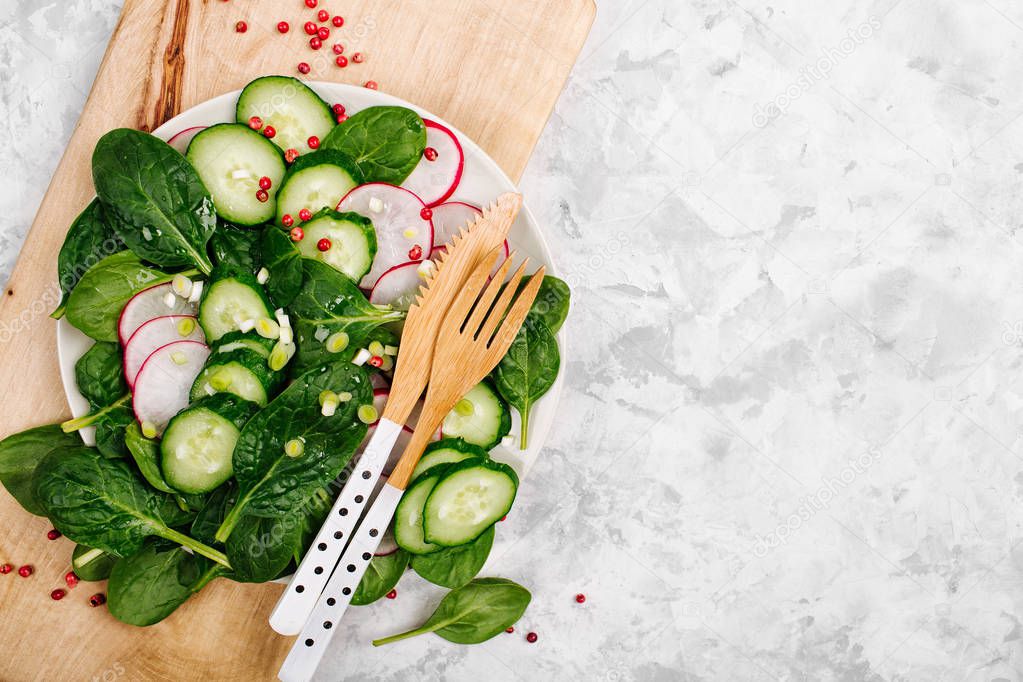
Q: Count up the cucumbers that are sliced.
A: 12